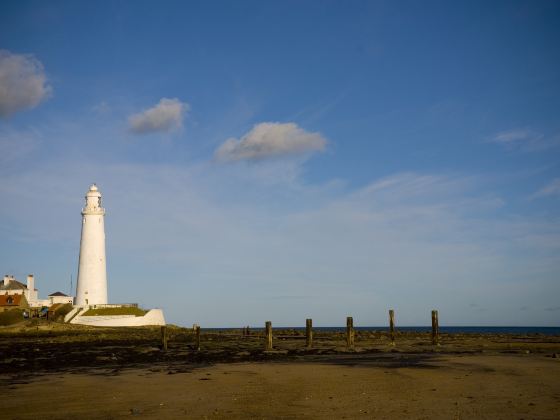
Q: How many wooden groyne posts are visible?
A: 7